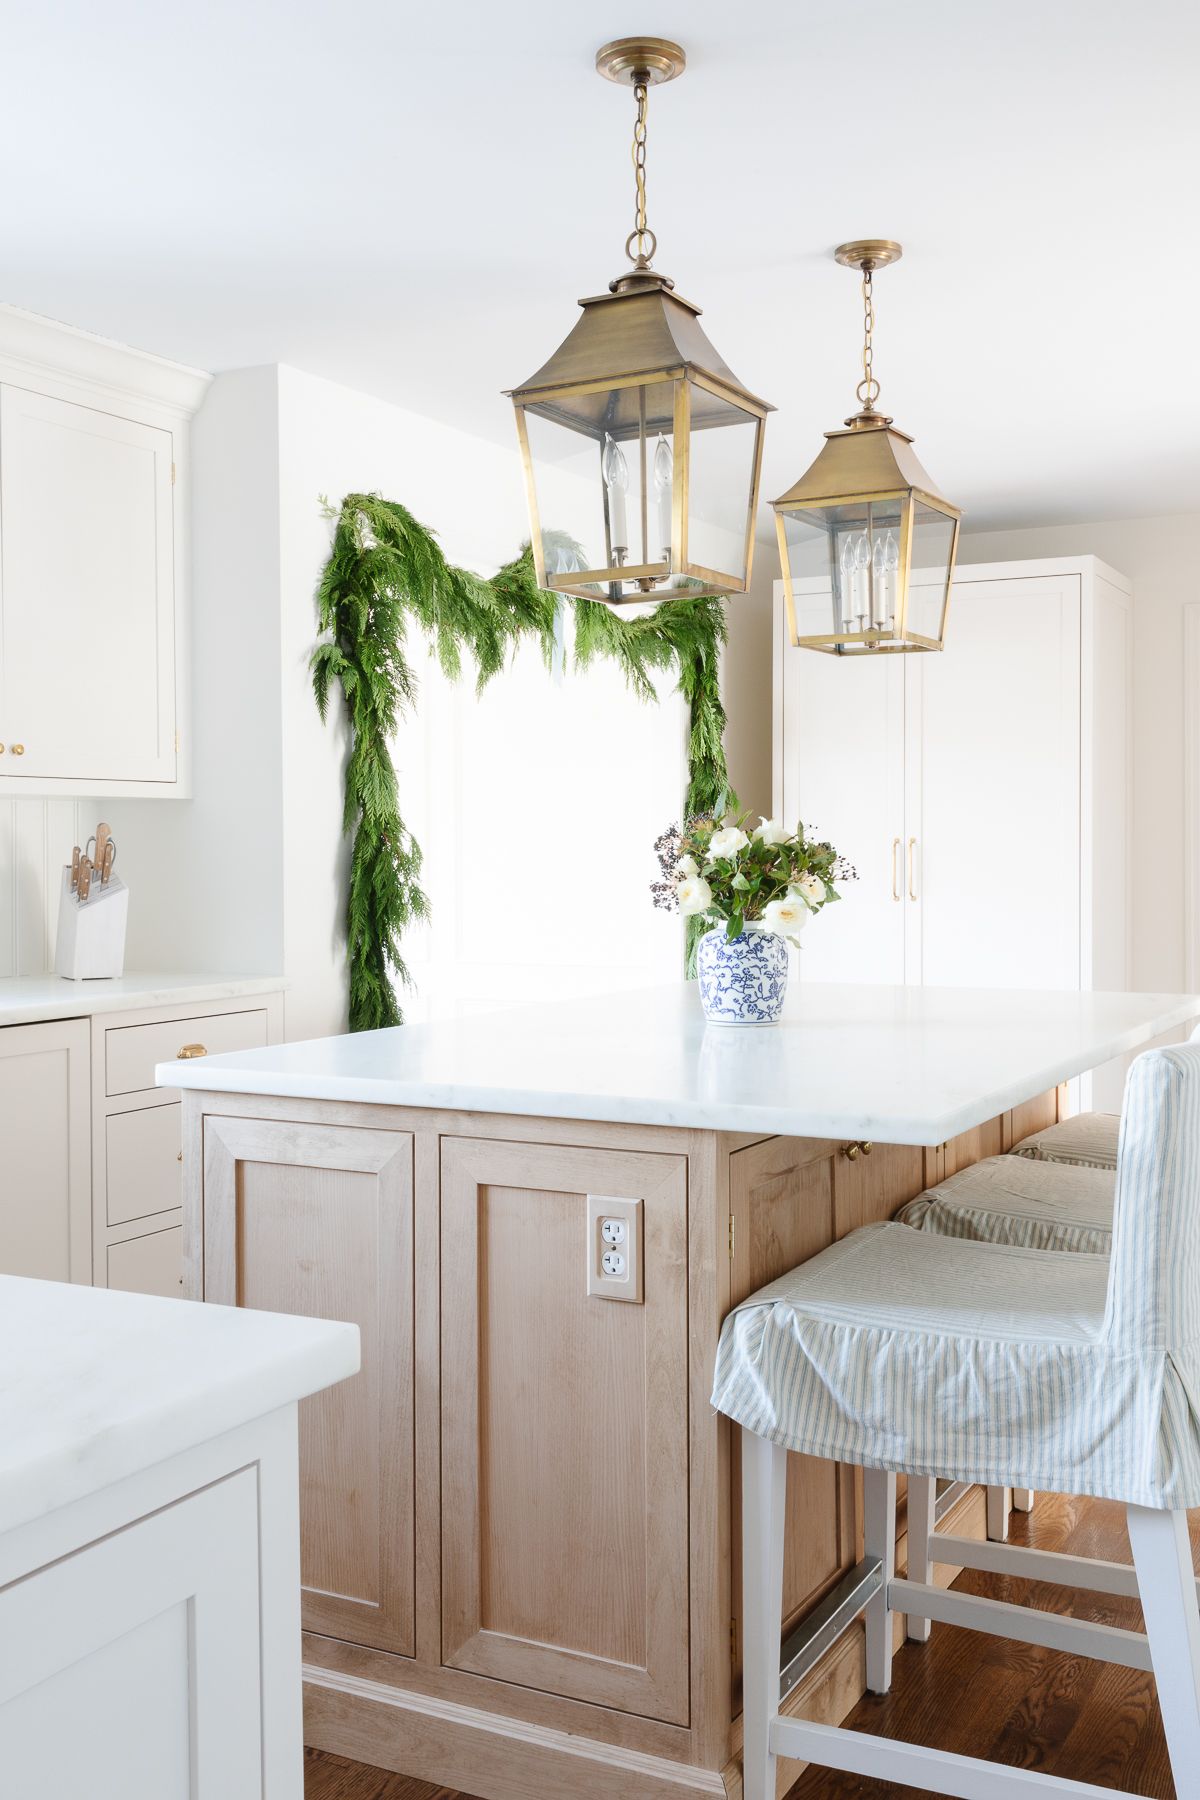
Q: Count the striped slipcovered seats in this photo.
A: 3